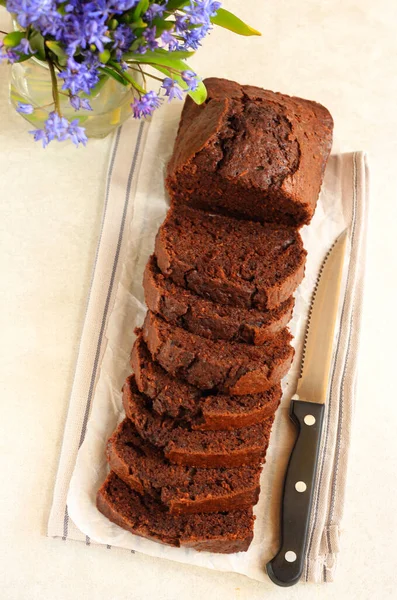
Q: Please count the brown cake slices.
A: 7